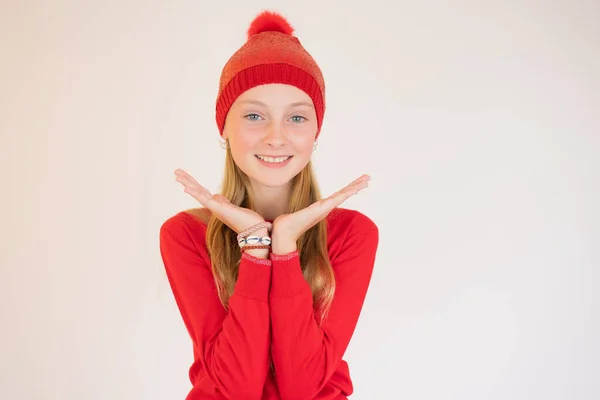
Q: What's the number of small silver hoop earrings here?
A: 2